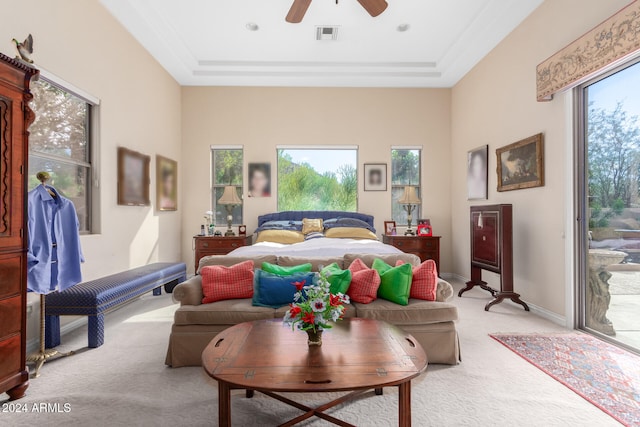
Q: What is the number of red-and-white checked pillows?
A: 3